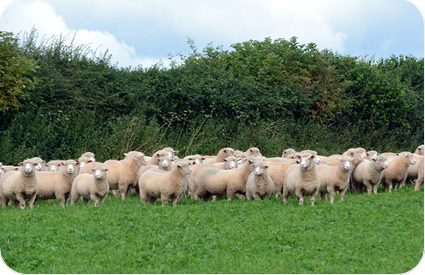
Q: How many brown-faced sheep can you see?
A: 0